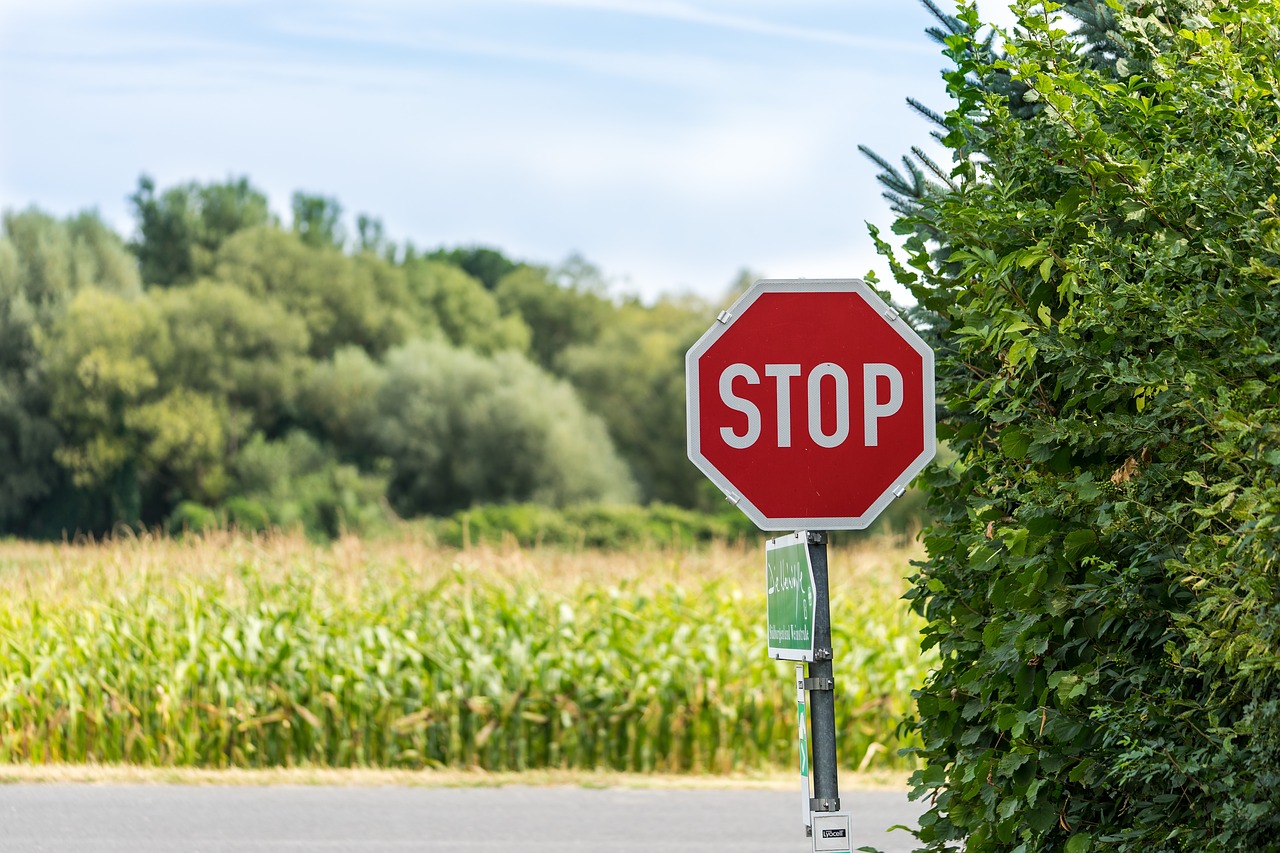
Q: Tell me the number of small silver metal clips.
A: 4